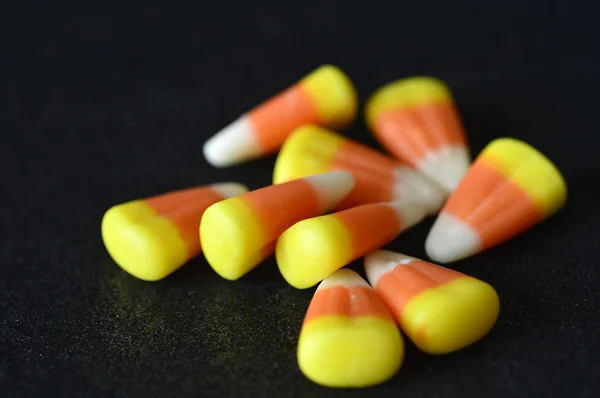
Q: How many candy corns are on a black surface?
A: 9